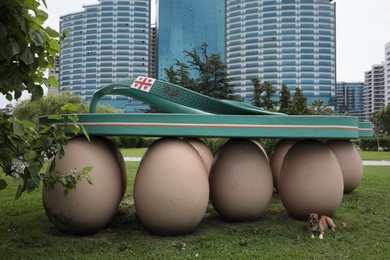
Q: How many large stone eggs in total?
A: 9